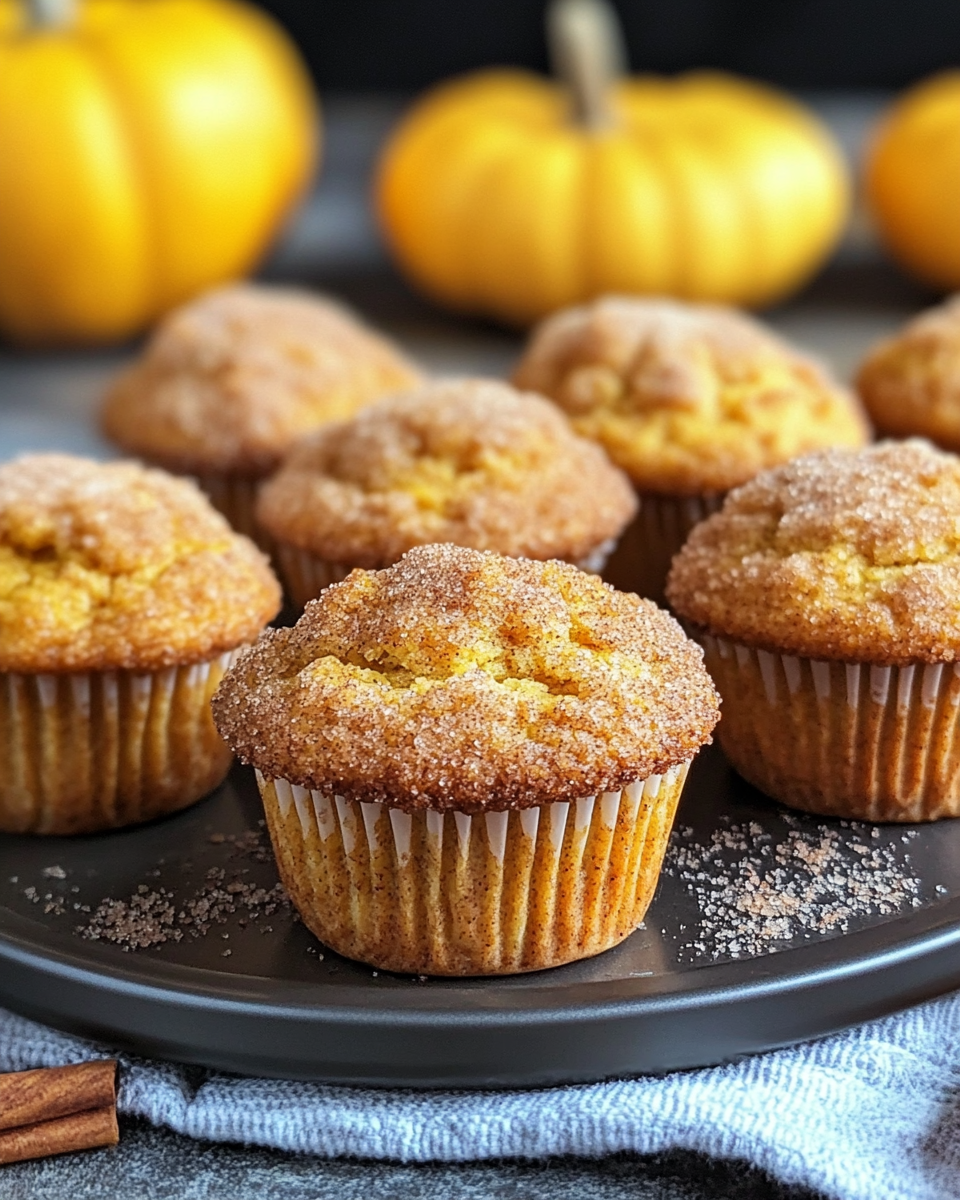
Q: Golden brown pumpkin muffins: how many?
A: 7